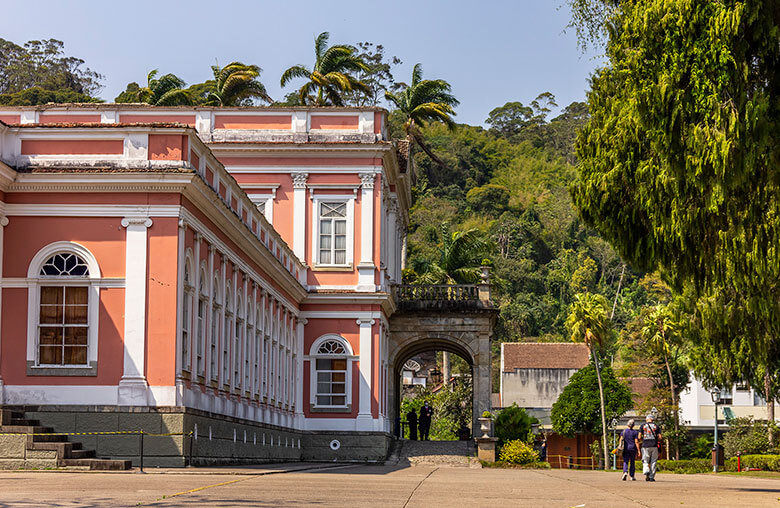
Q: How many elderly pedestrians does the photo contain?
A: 2